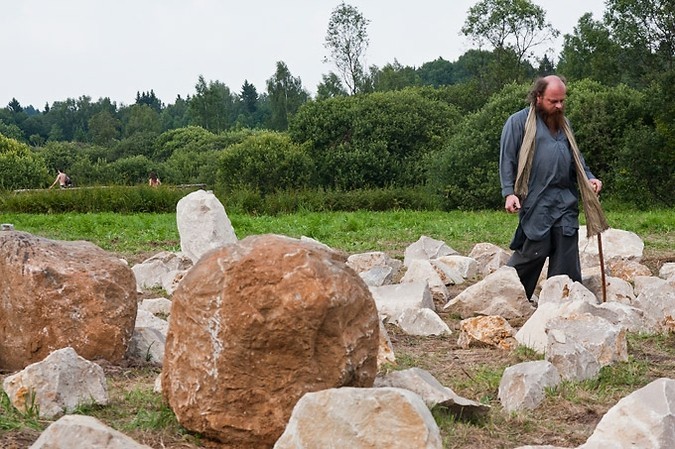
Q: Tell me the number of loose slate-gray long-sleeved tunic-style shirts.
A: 1